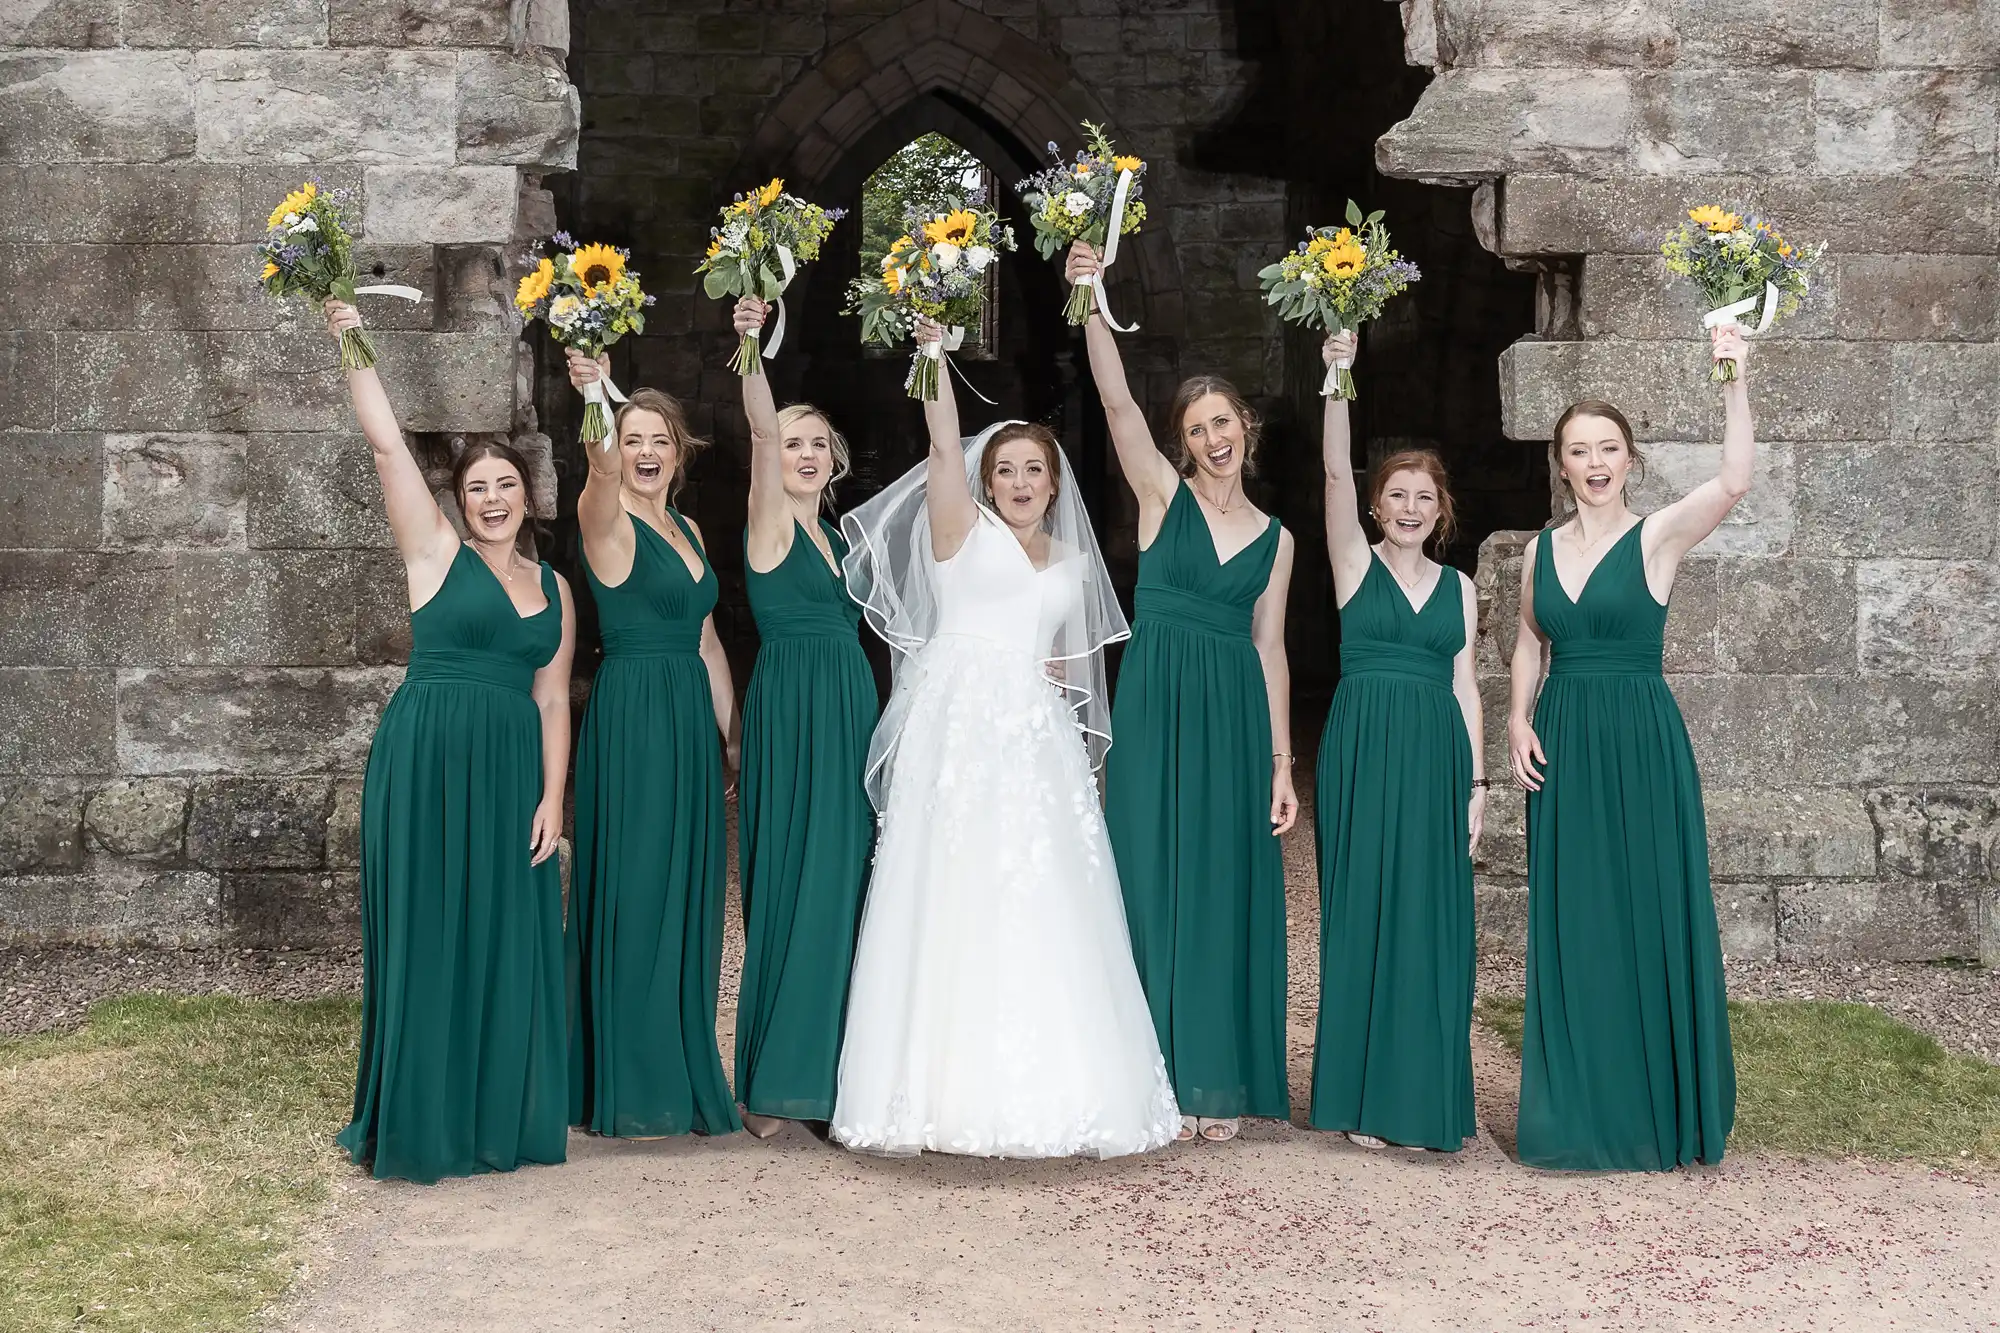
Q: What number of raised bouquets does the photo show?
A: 7